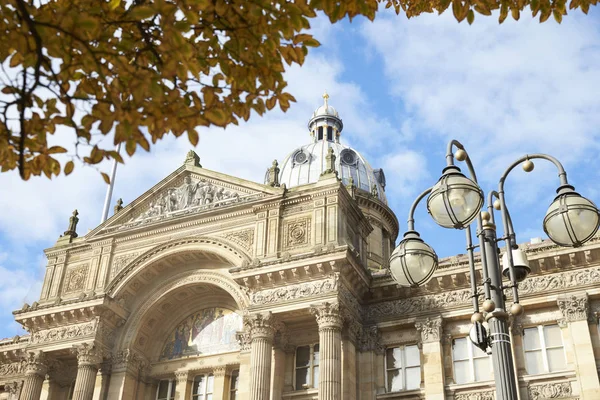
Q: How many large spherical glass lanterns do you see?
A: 3